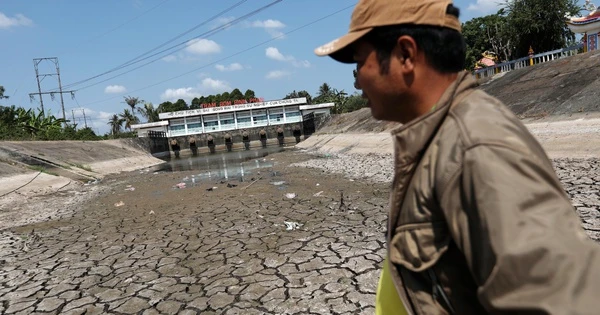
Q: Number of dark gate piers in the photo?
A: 8